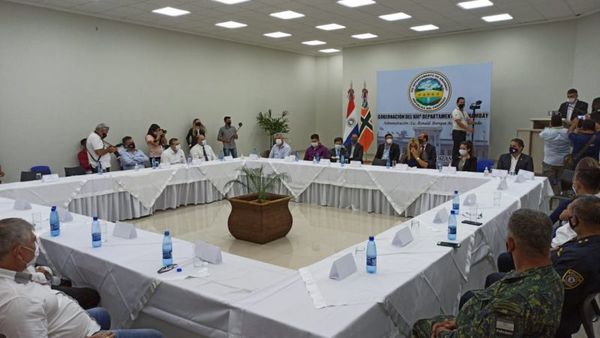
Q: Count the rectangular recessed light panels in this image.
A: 14